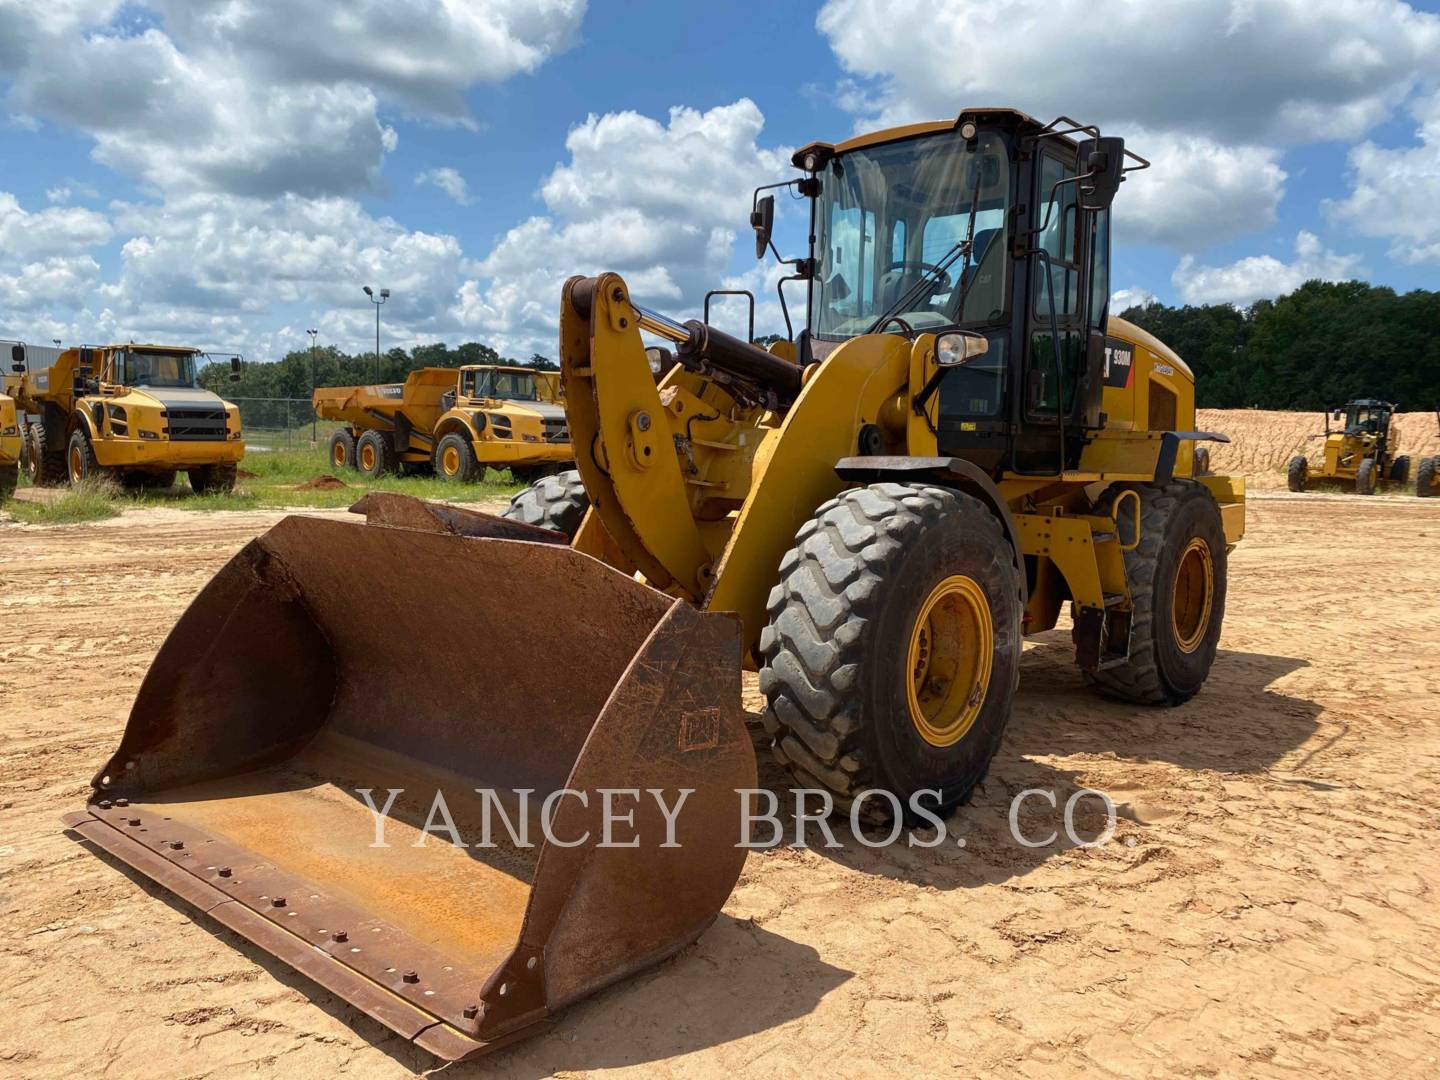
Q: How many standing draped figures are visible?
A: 0